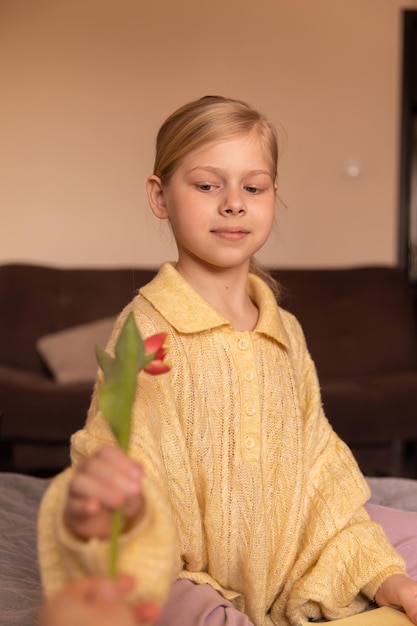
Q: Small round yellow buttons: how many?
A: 4